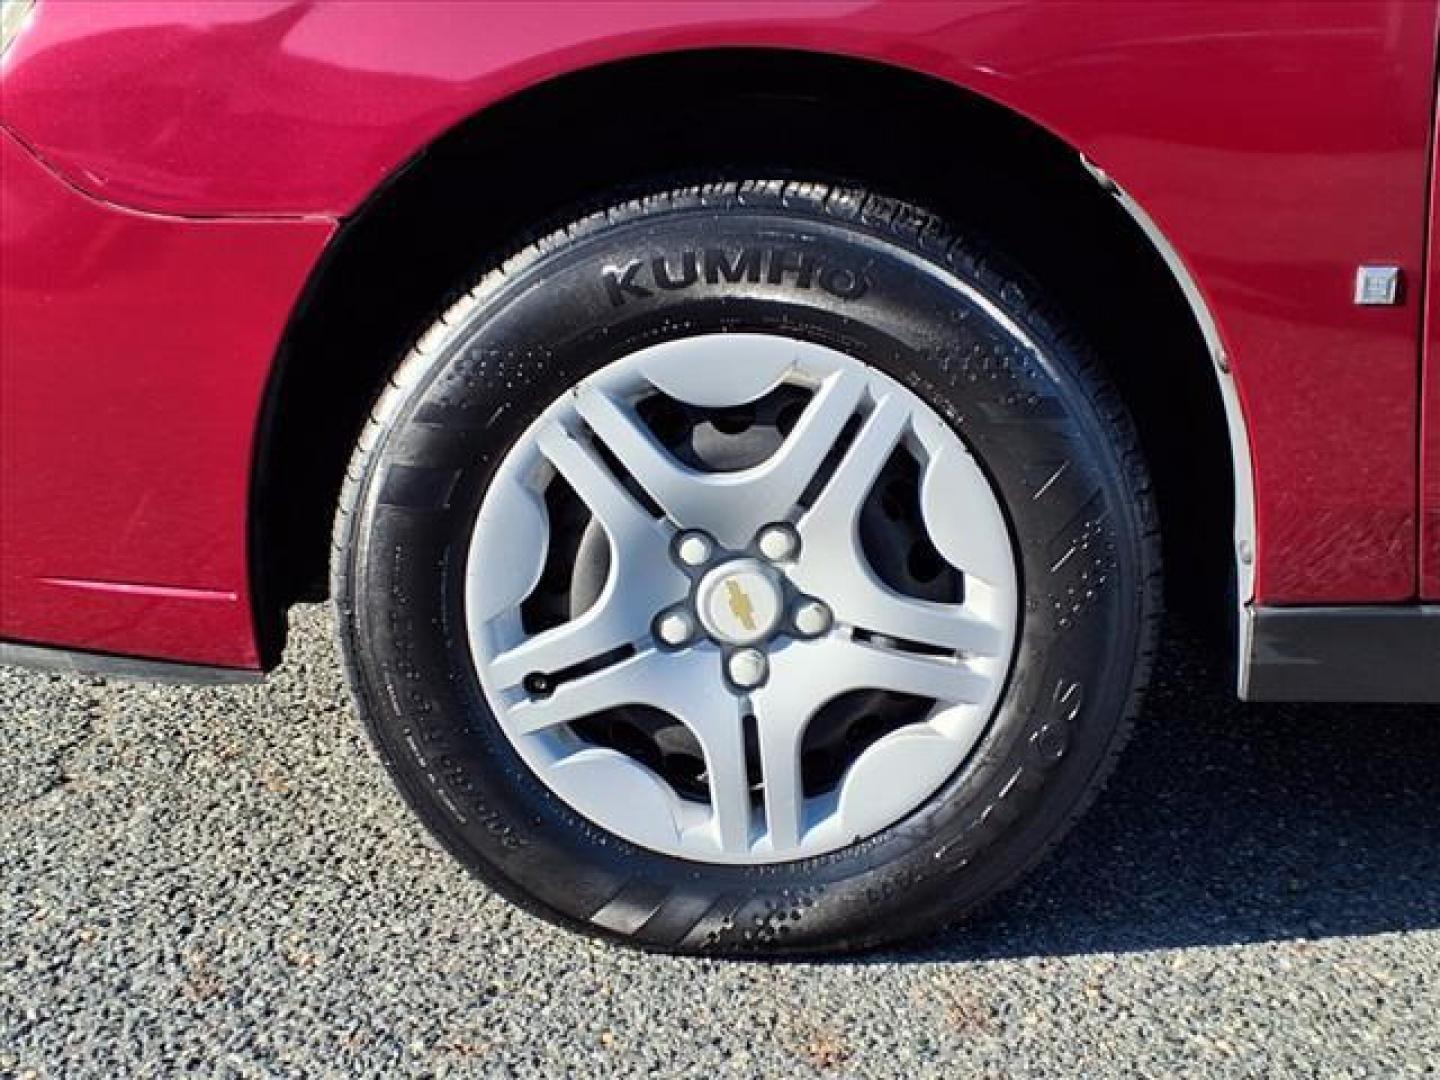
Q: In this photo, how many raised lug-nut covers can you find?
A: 5